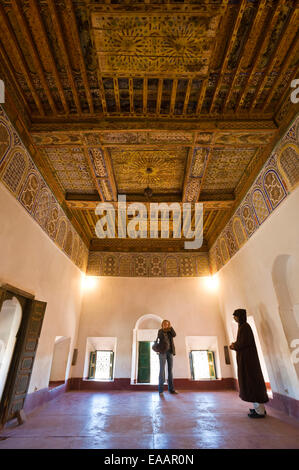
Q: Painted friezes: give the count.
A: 3